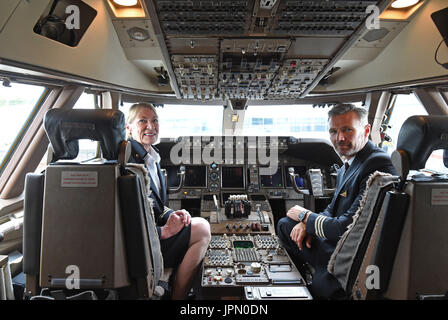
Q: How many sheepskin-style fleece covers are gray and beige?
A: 2